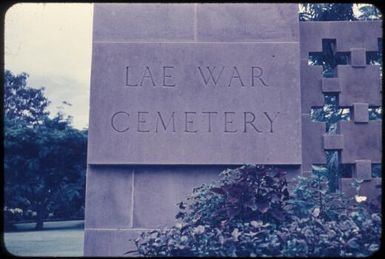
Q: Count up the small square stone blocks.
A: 5